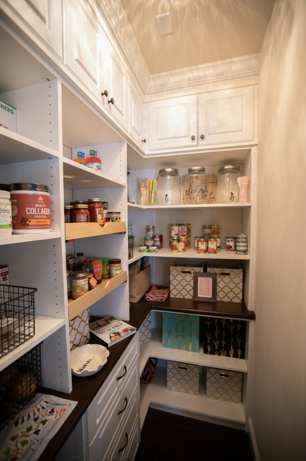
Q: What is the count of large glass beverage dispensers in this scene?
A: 3